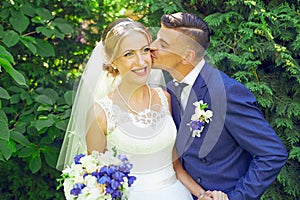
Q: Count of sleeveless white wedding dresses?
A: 1